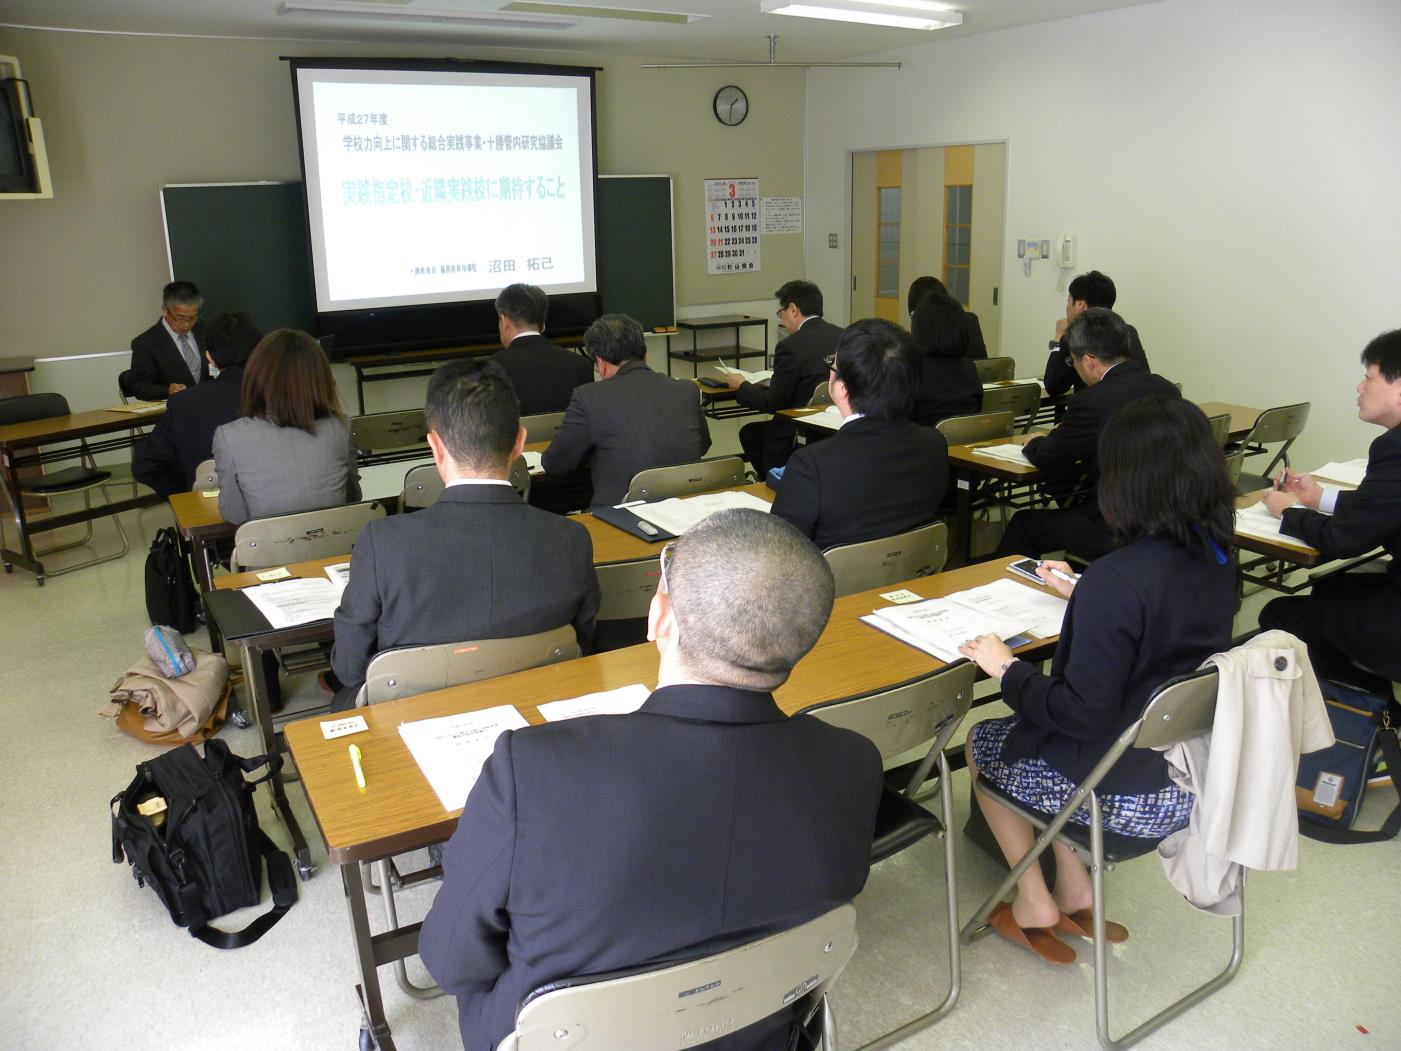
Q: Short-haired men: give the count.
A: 11